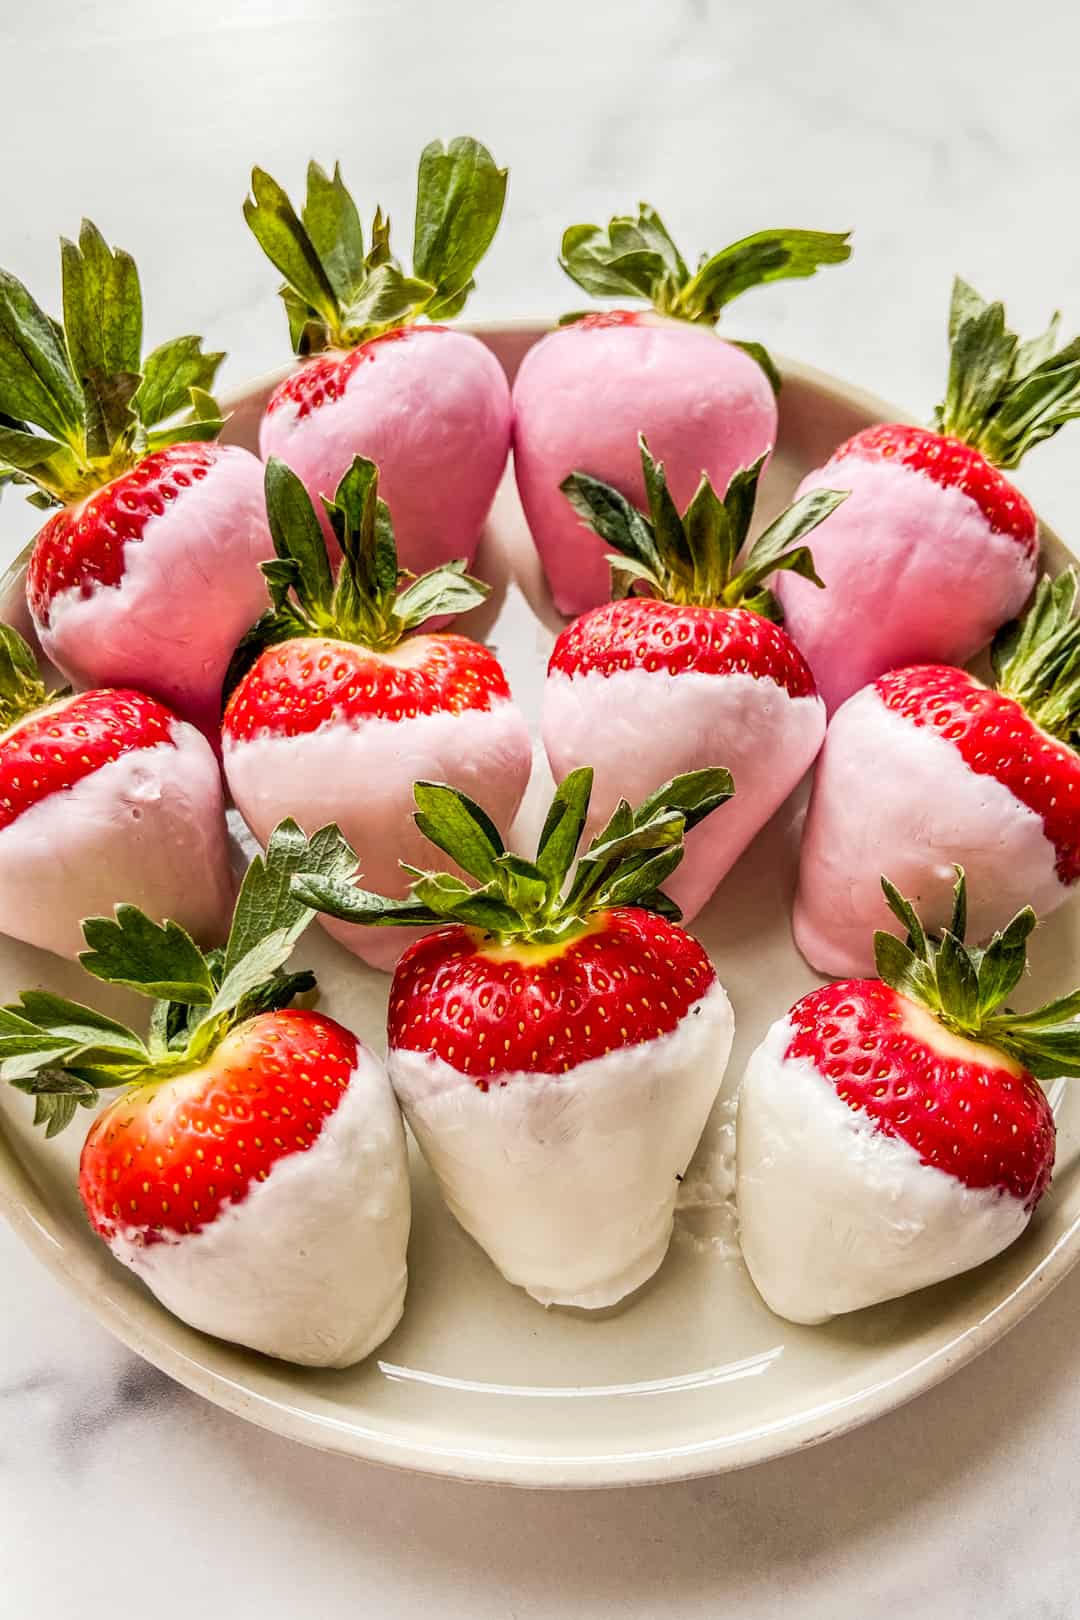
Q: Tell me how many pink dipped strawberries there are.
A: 8